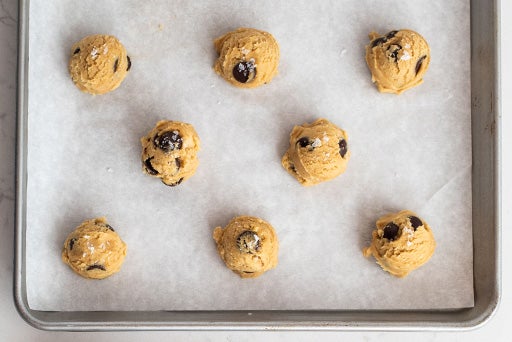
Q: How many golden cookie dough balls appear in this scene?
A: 8